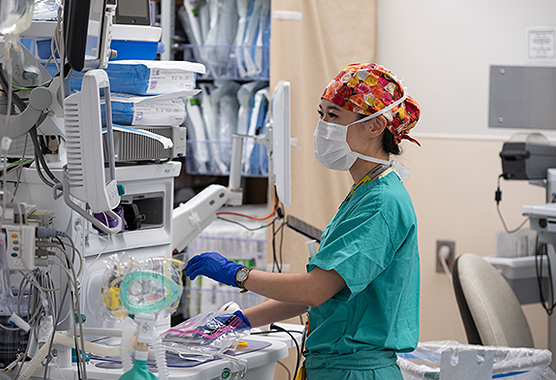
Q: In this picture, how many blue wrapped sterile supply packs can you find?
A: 2